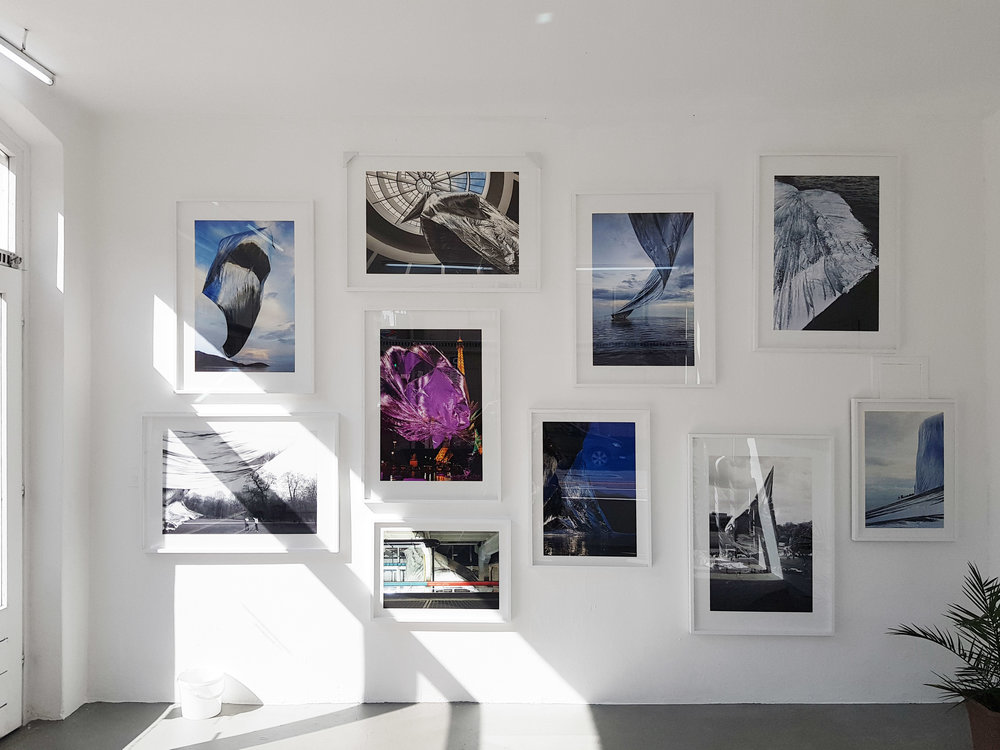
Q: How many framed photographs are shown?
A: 10